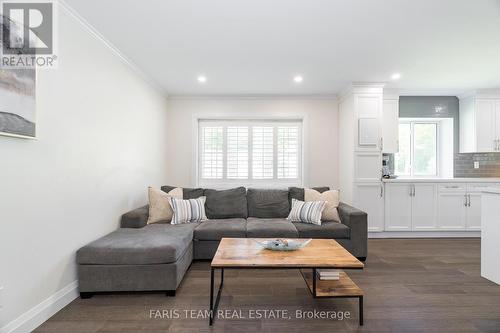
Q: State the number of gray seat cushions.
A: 4